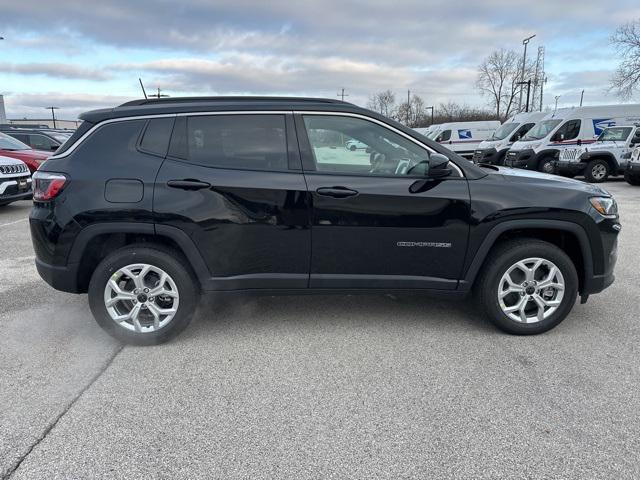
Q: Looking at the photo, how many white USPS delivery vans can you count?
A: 3